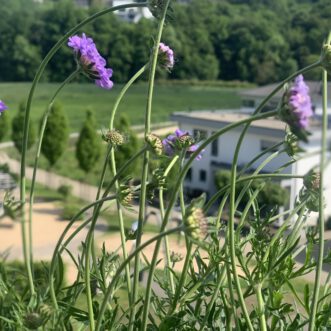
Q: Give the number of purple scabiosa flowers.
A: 5